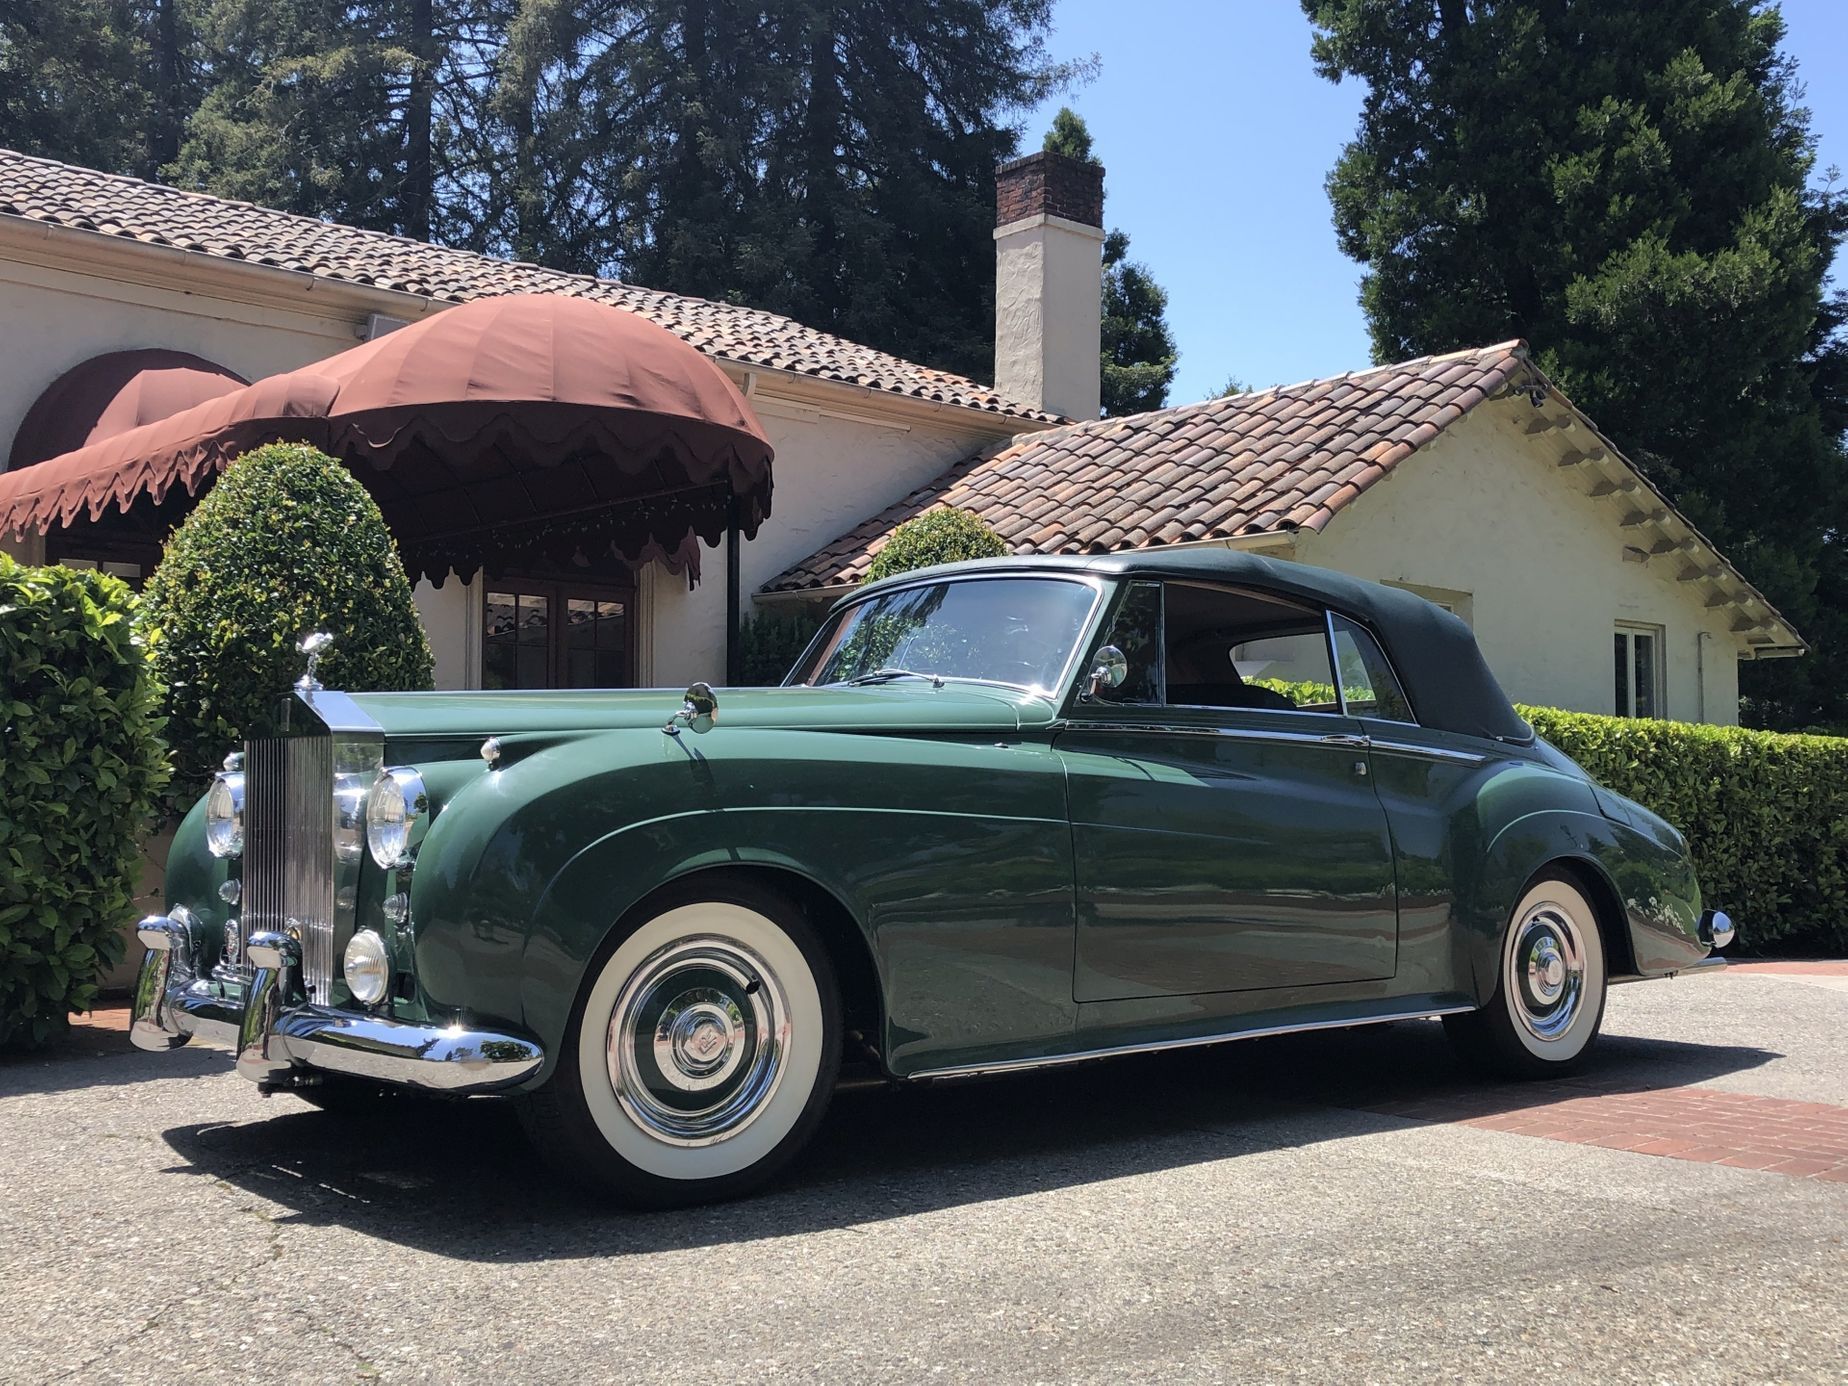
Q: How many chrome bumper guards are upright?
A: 2